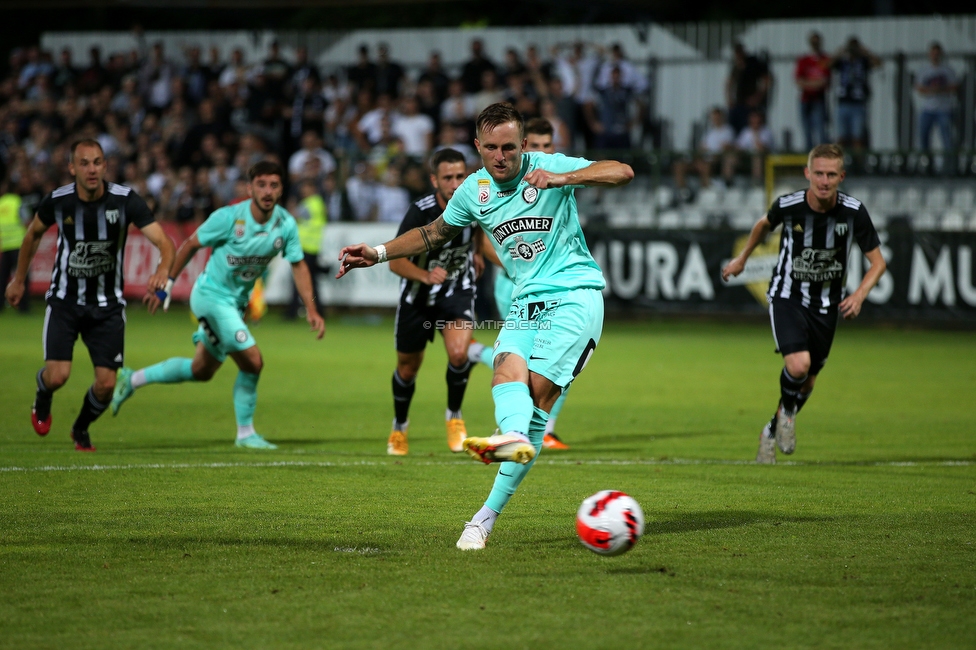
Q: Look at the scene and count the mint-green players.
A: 3